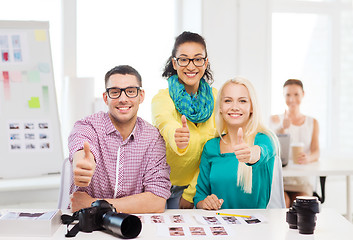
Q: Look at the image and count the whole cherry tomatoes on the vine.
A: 0